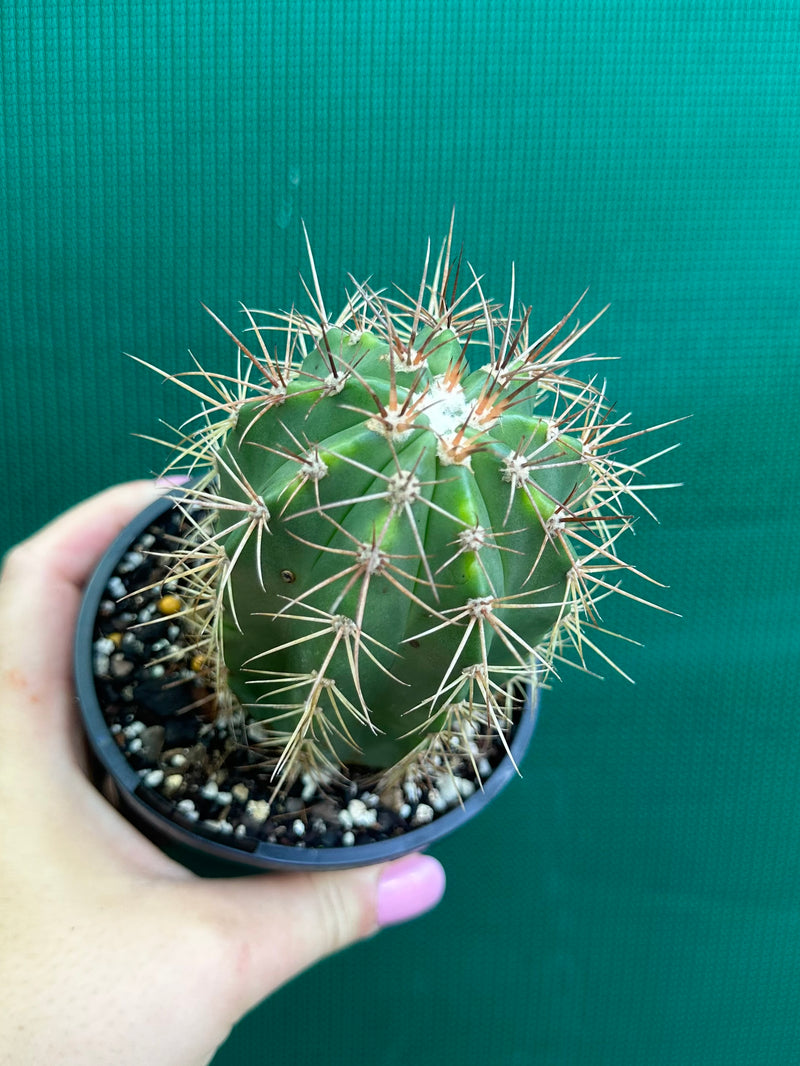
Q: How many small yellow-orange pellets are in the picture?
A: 3